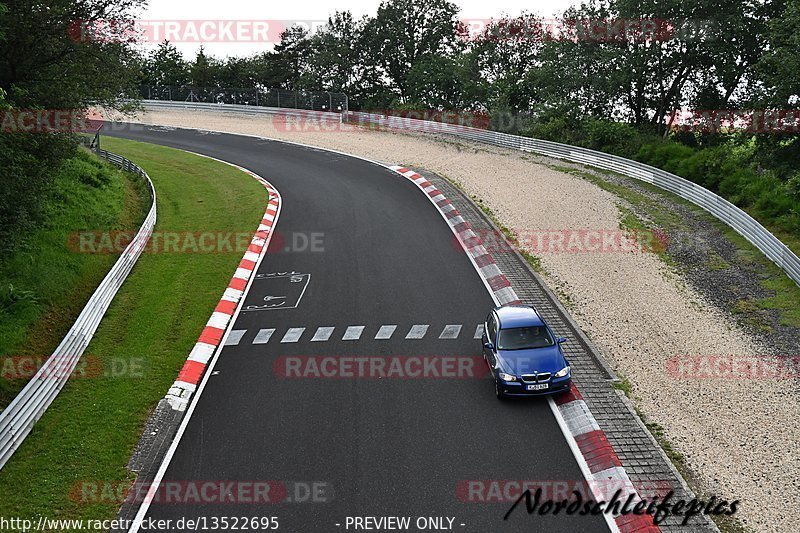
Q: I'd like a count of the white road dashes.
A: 9